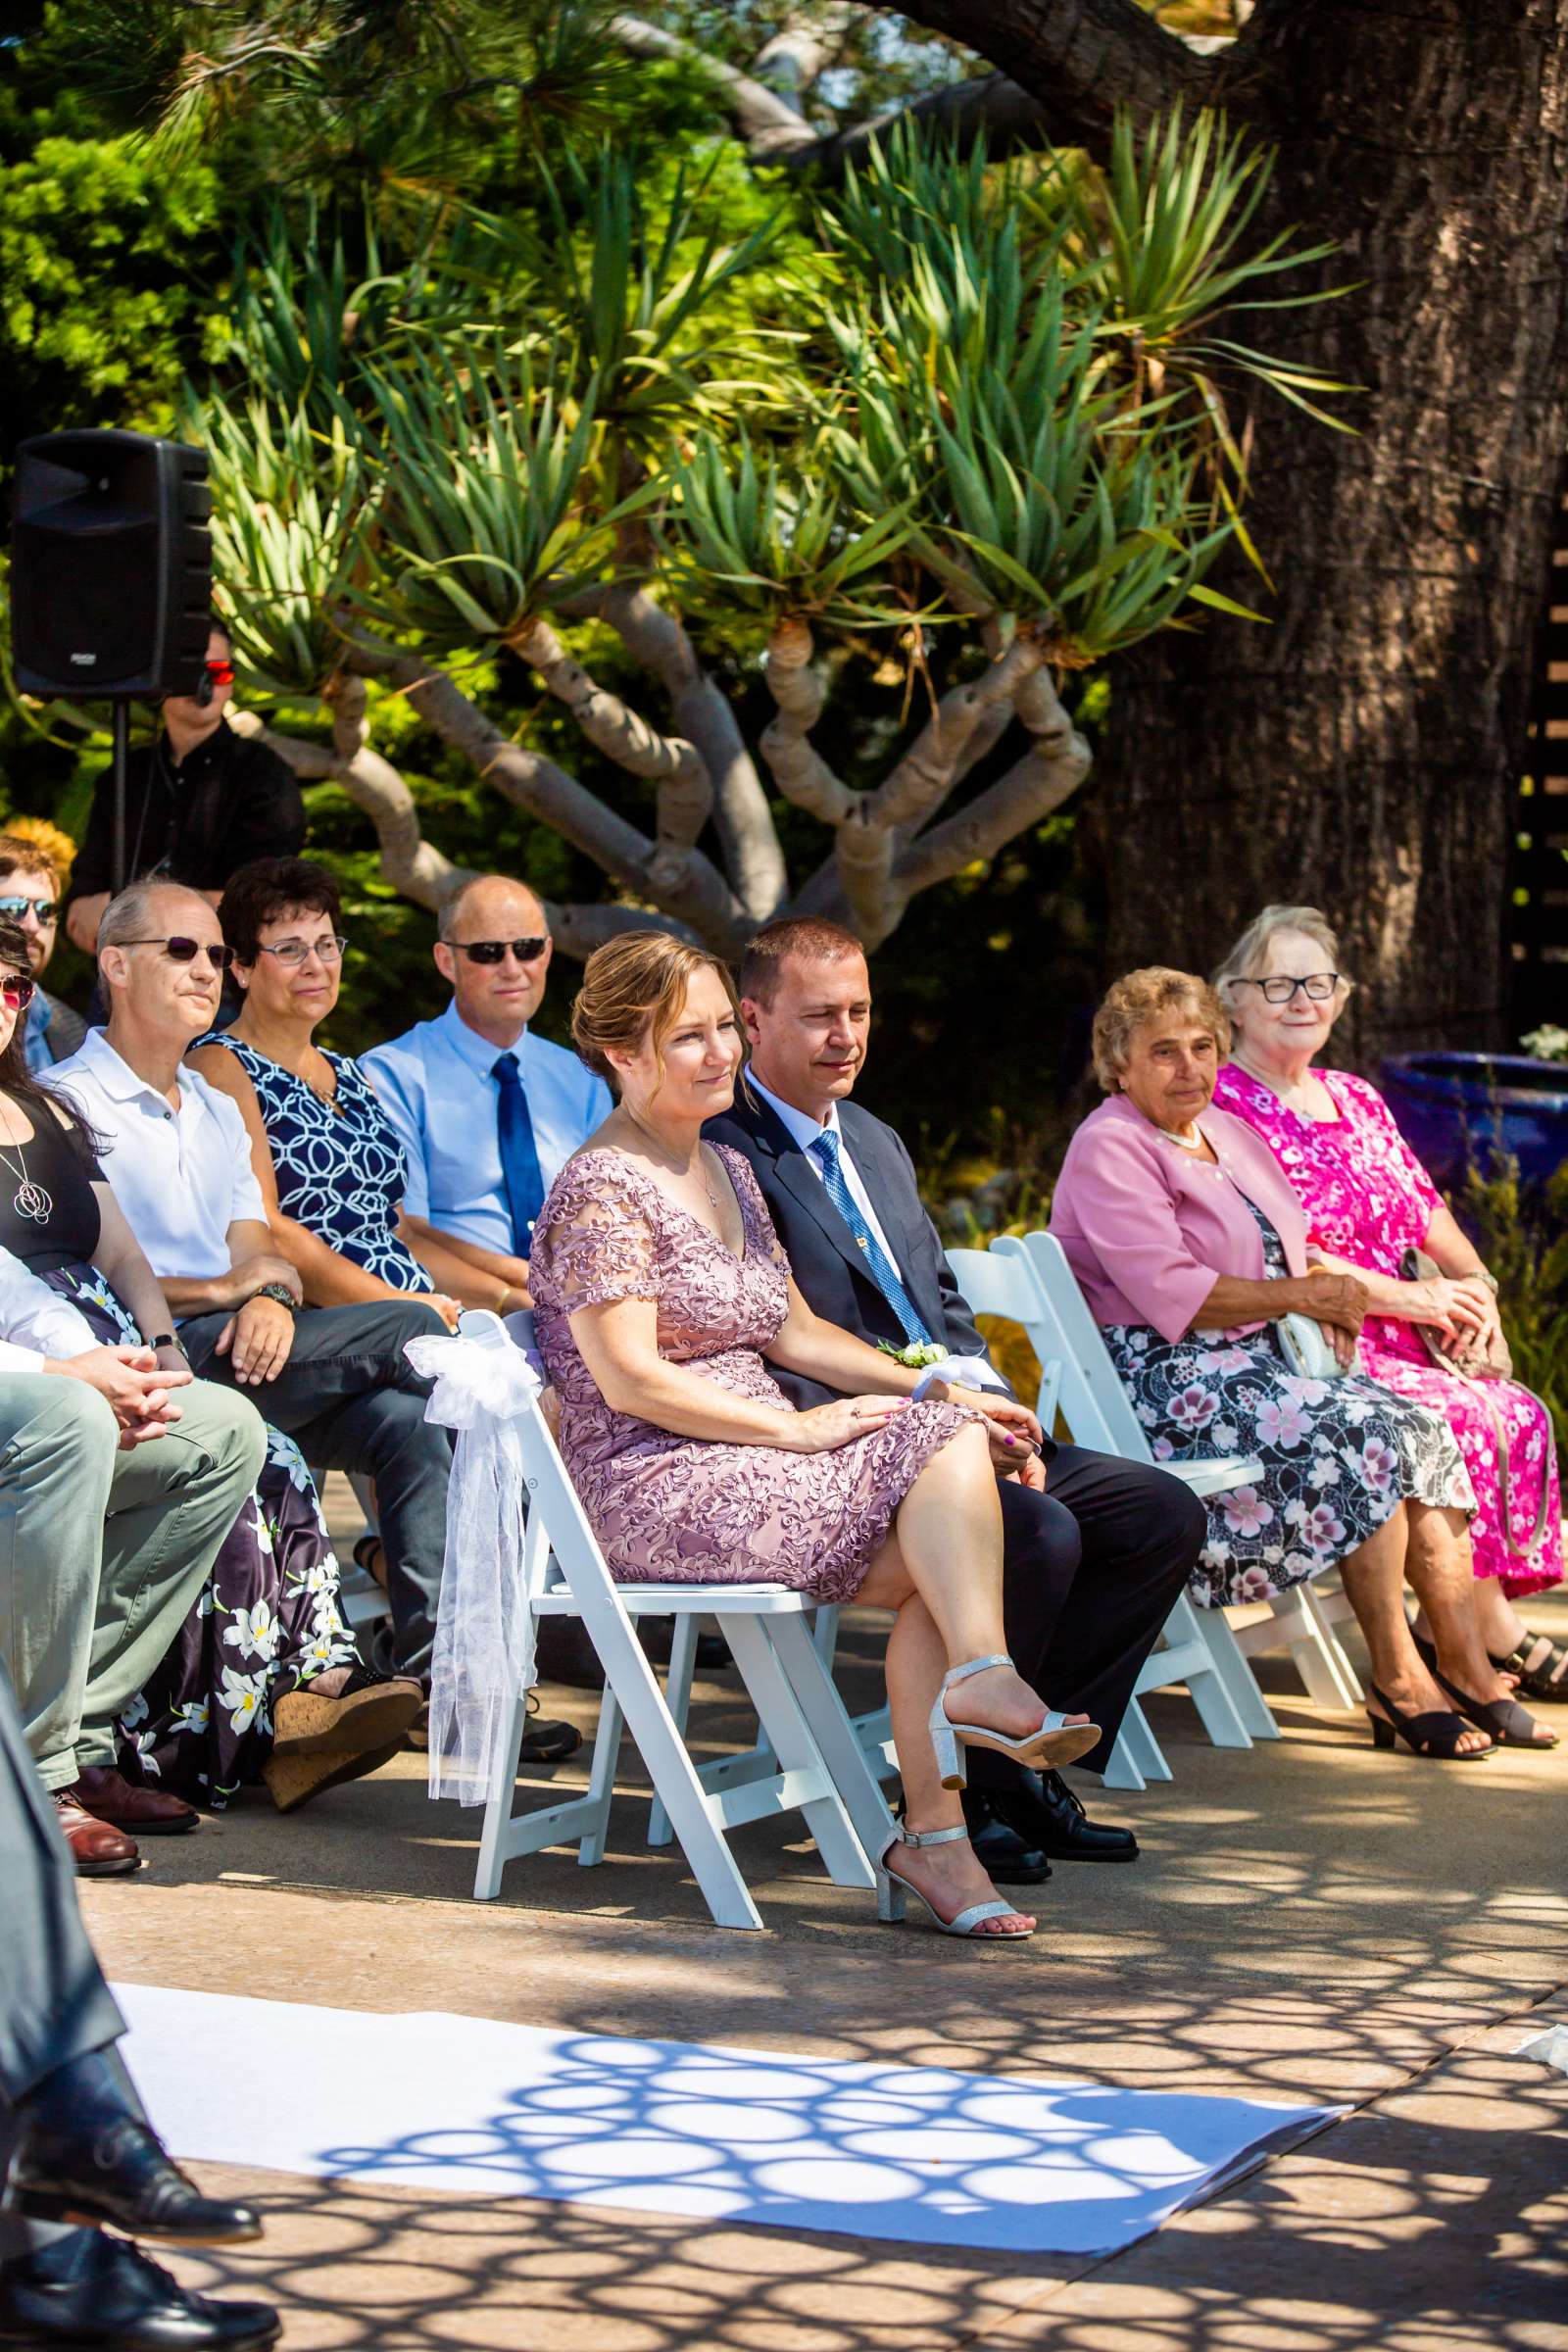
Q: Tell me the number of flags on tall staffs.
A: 0